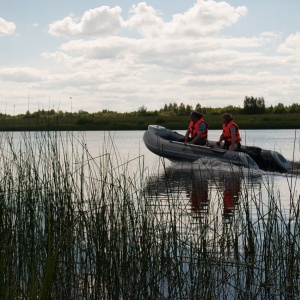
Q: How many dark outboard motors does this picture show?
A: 1